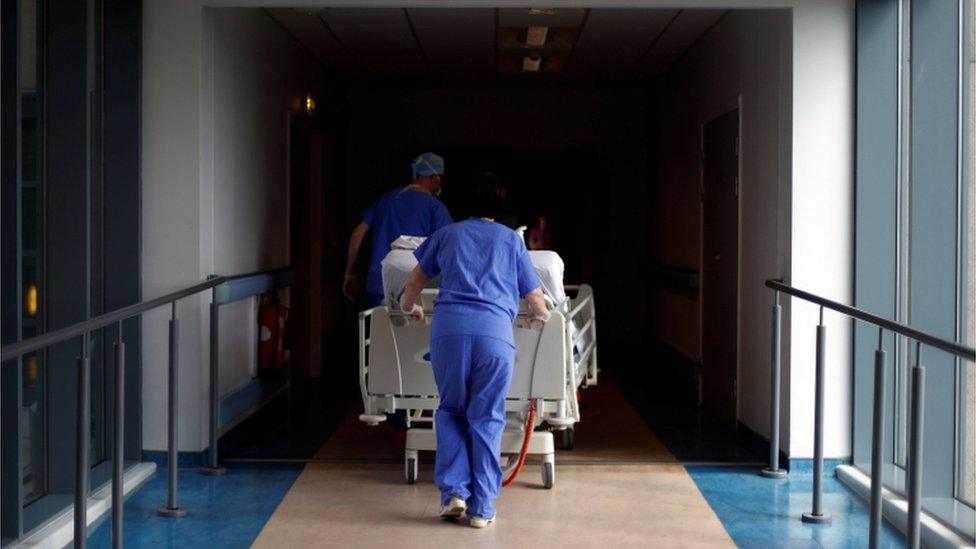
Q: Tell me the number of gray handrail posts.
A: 8